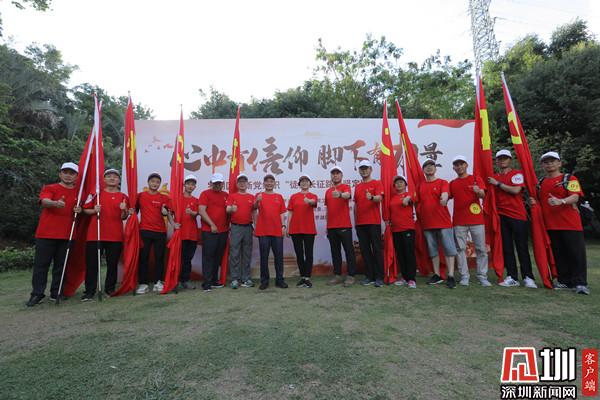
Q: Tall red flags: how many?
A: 9